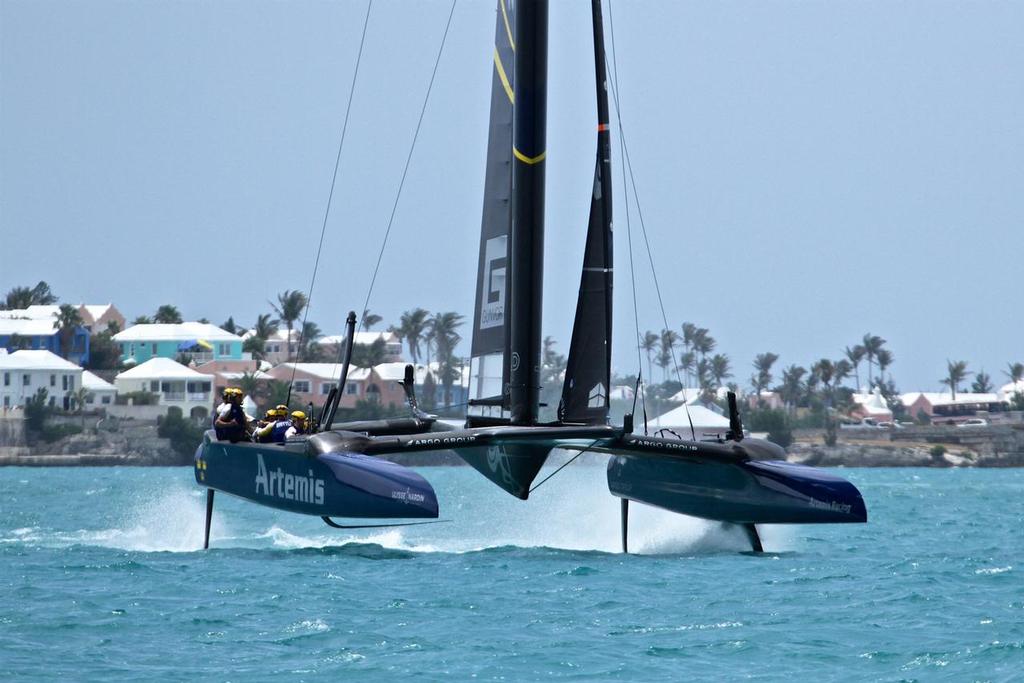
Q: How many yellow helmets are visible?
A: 5